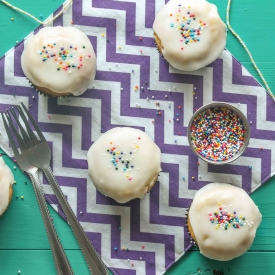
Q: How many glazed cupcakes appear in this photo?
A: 5